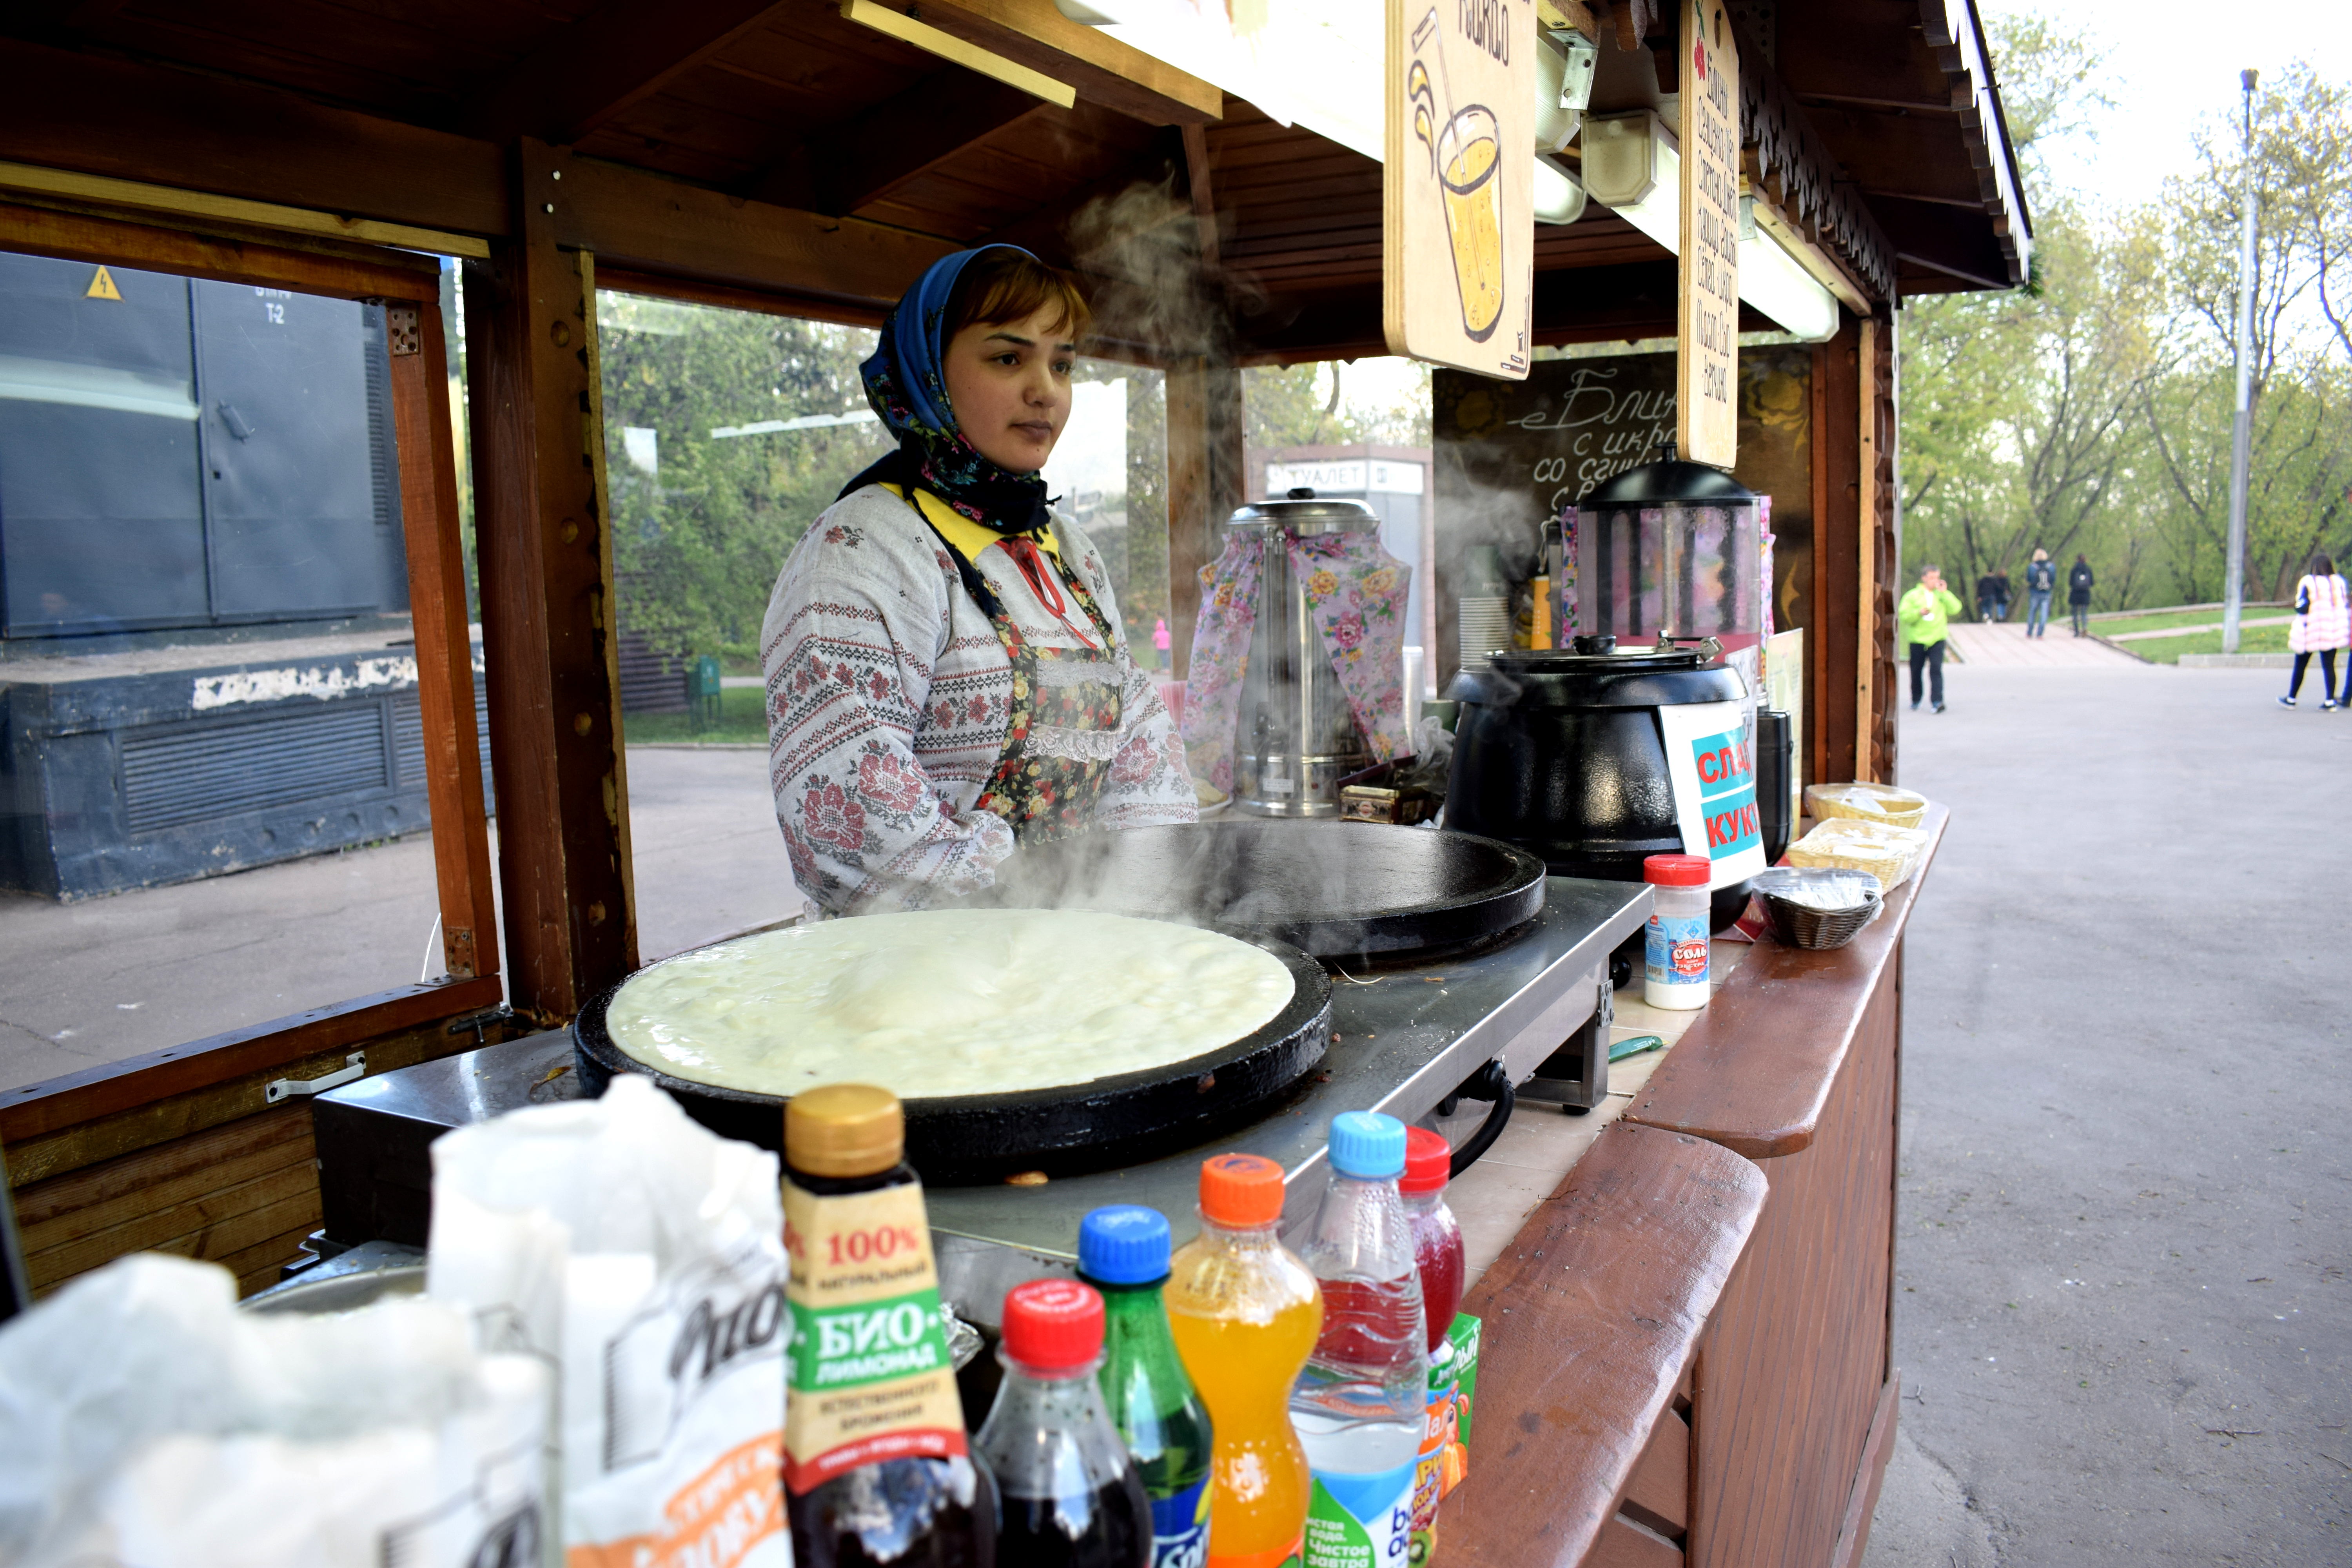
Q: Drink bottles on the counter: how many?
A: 6